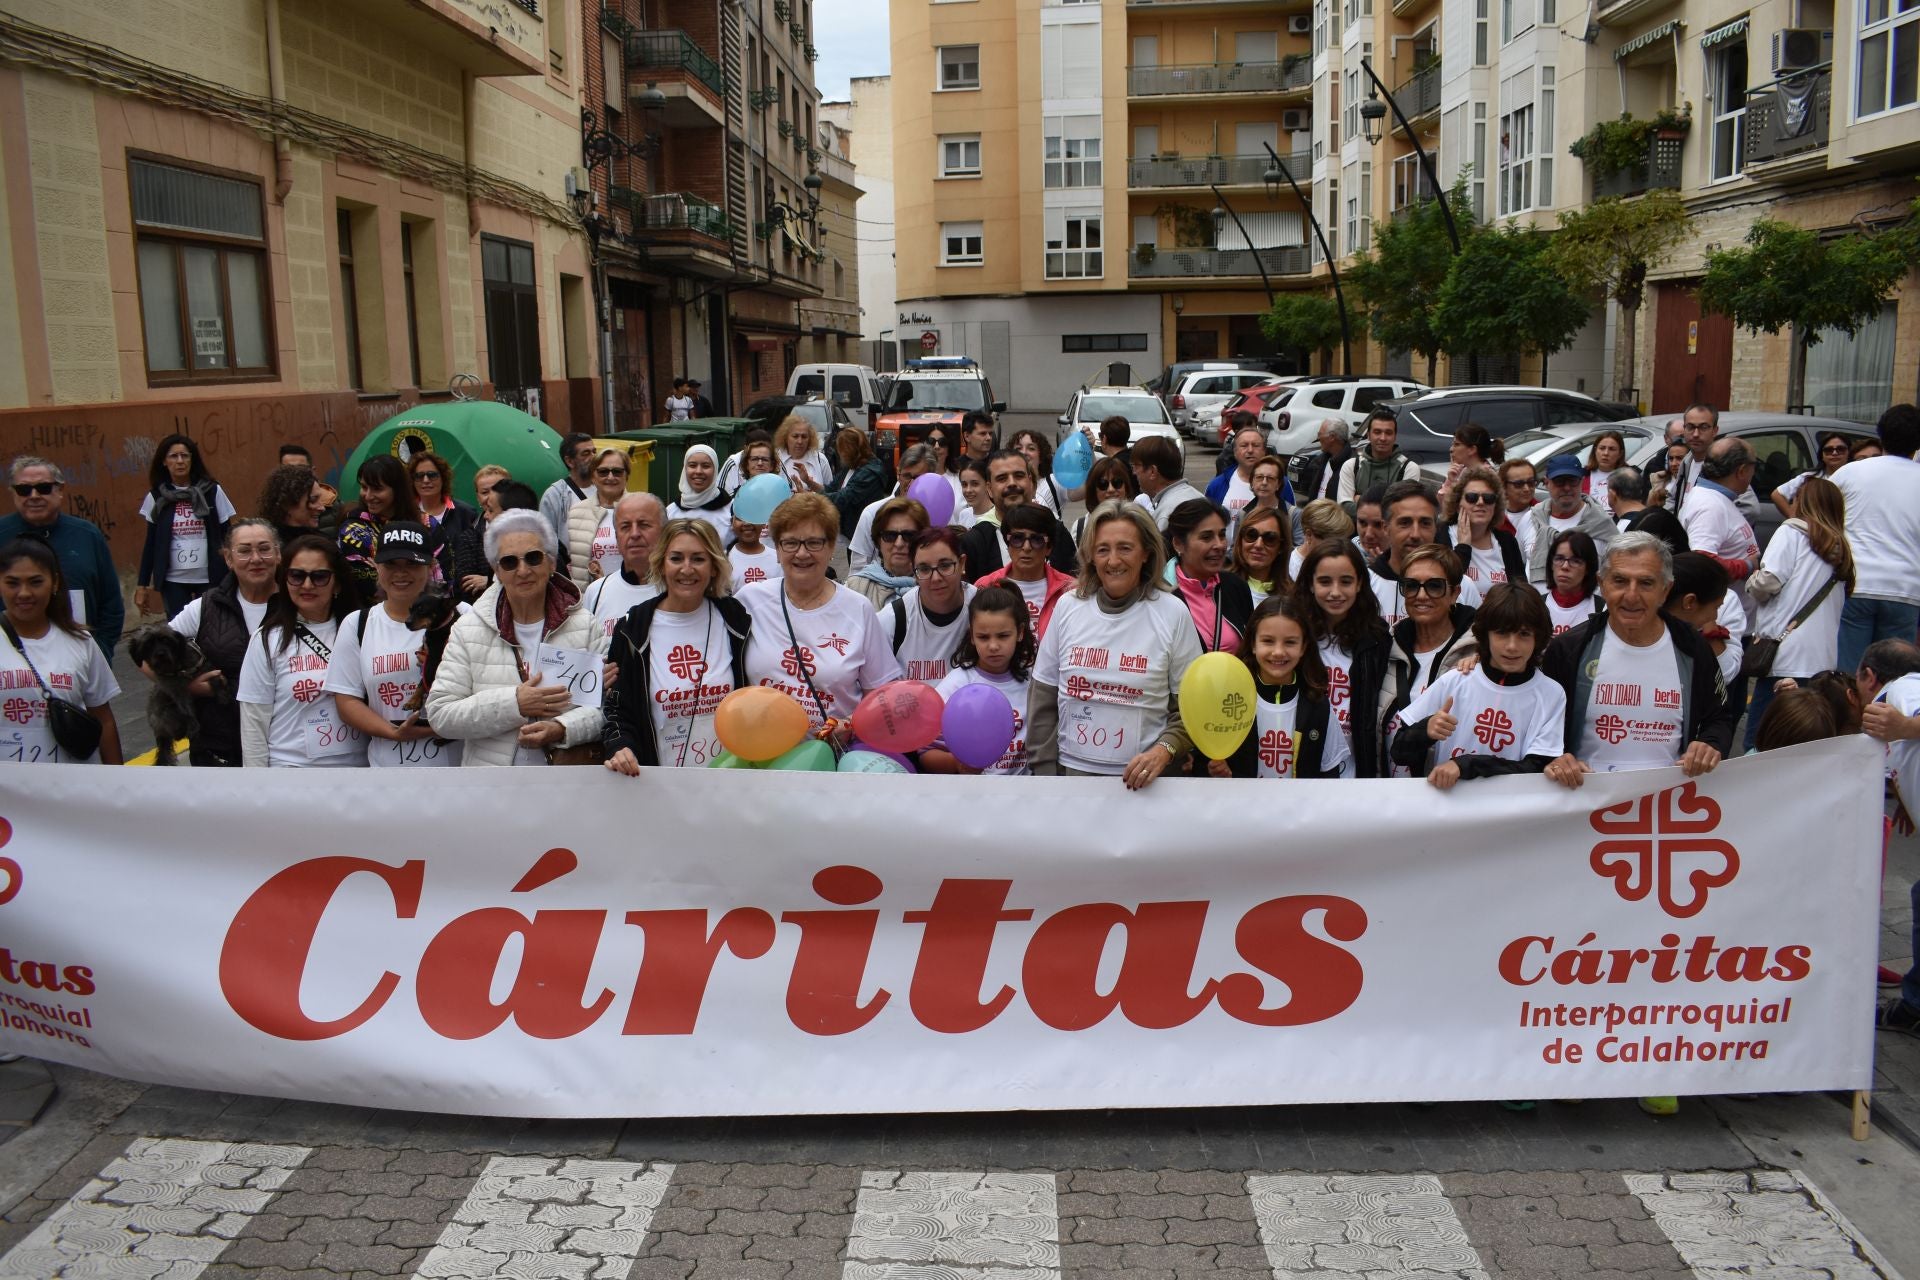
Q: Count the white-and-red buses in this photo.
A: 0